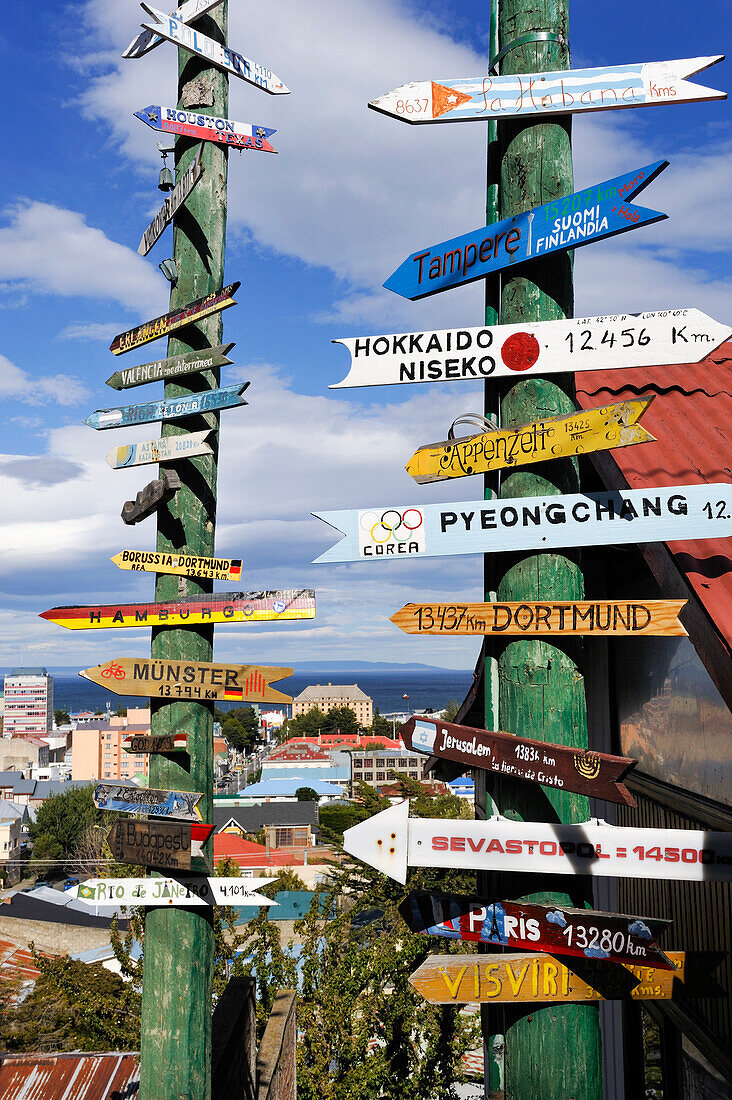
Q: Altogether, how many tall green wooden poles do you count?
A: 2